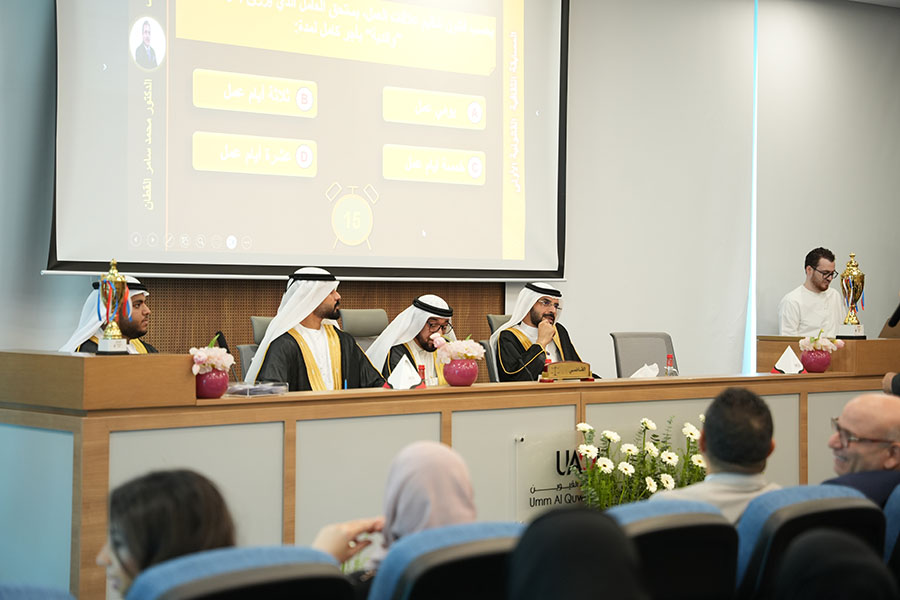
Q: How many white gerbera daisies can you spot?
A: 14